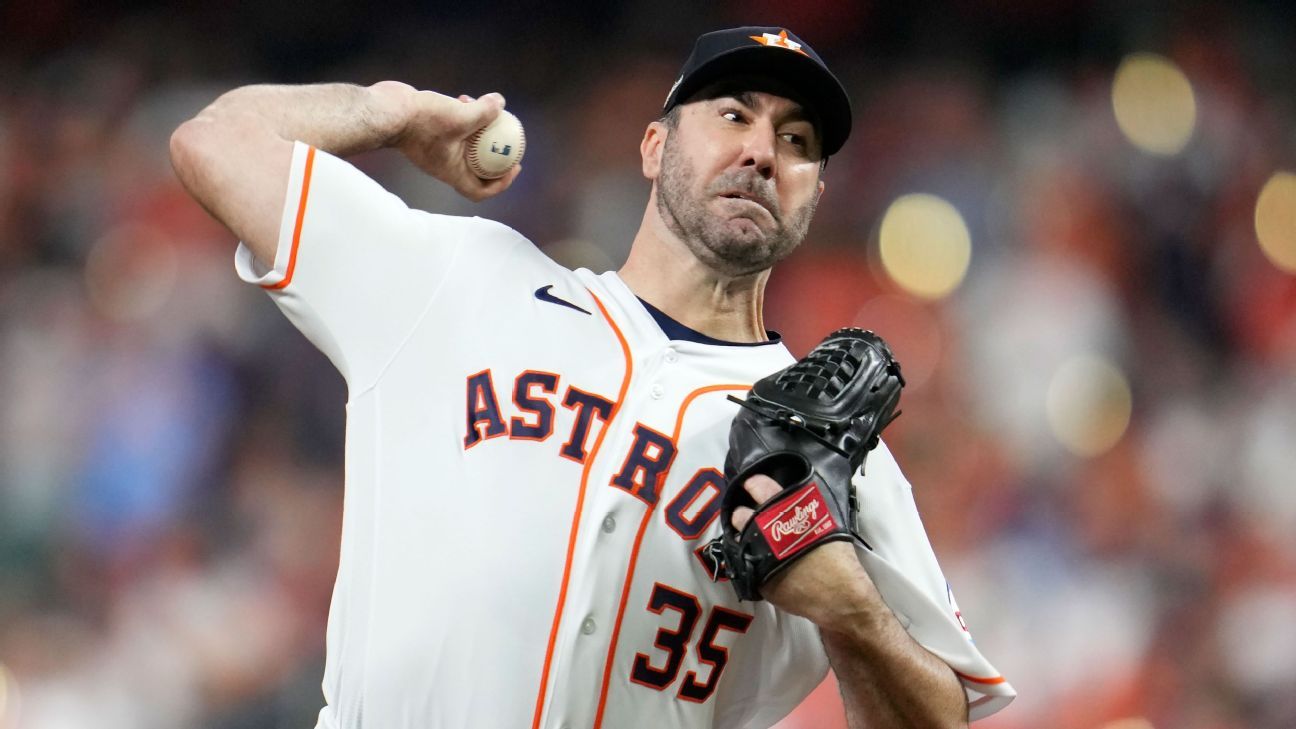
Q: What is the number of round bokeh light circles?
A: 4